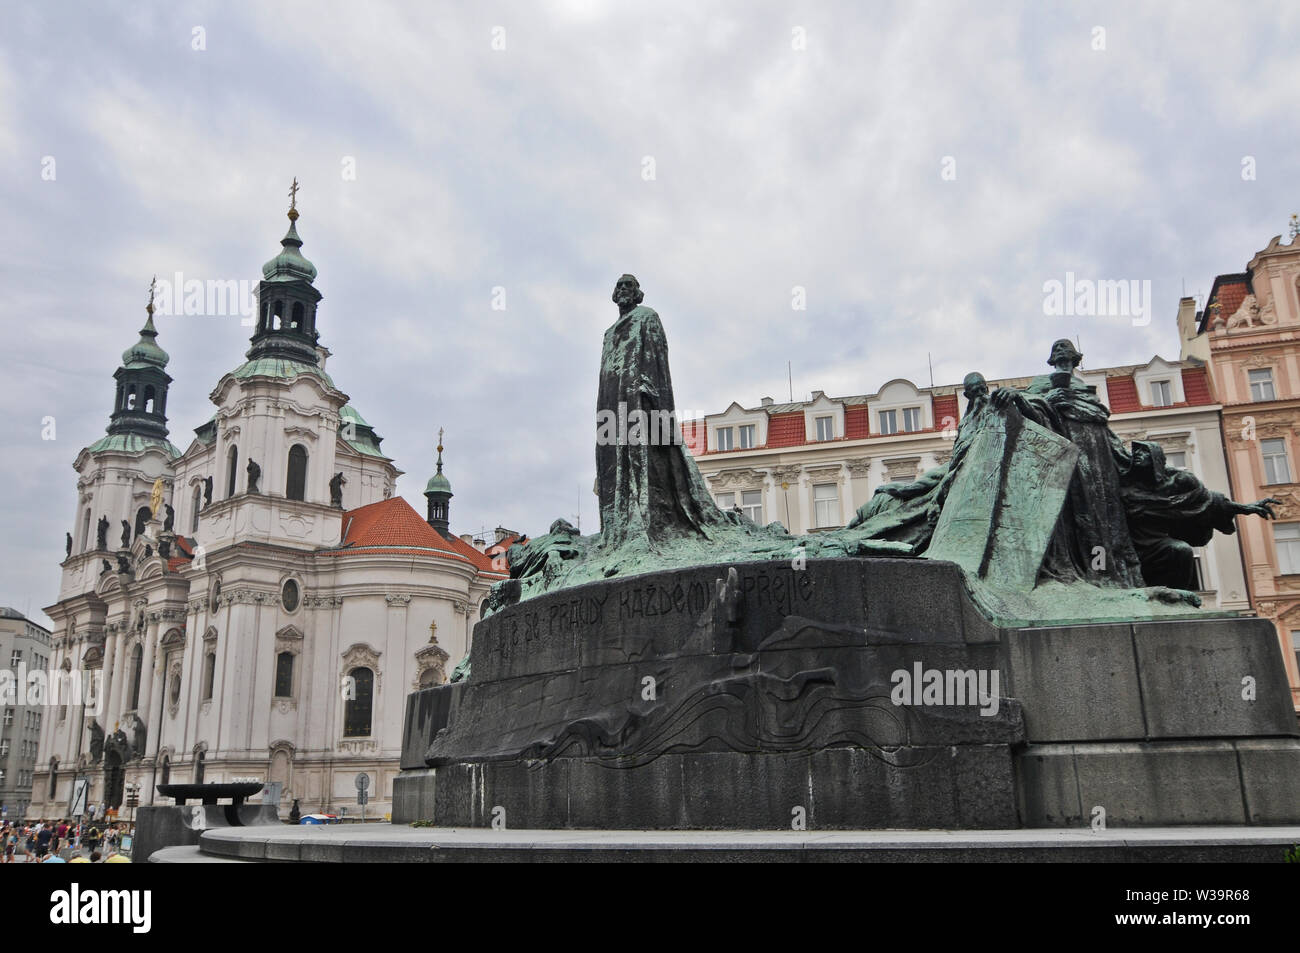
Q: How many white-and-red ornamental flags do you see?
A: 0